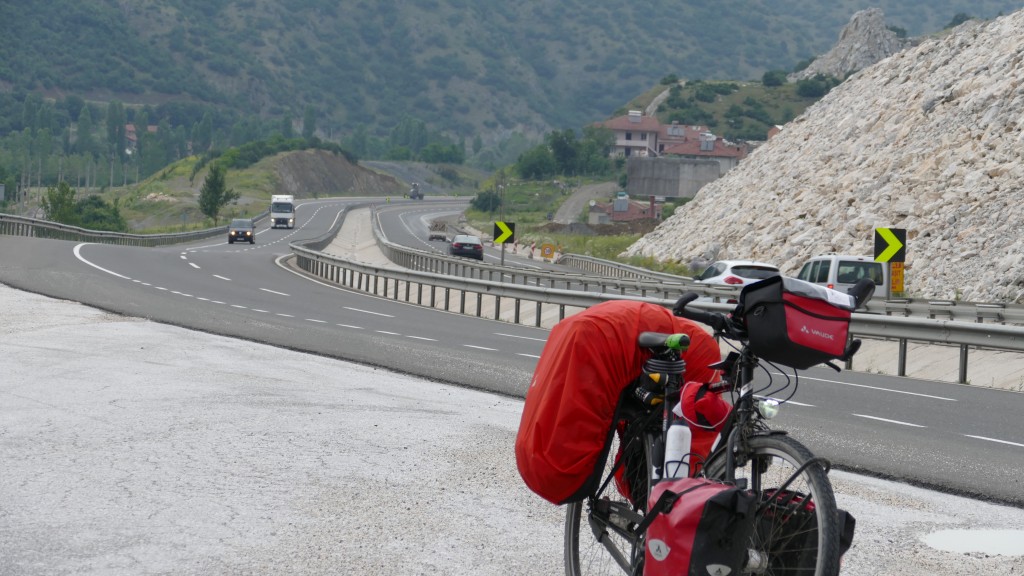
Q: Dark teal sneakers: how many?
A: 0